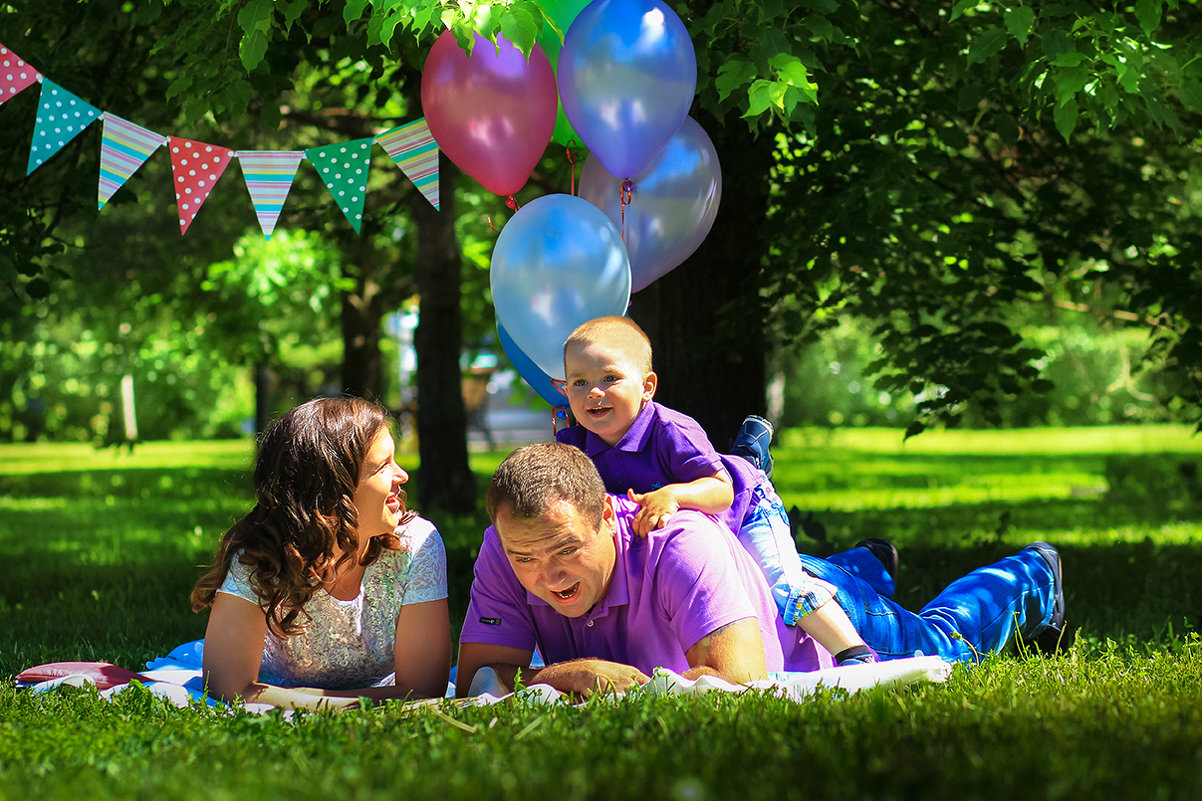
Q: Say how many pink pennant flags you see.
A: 2